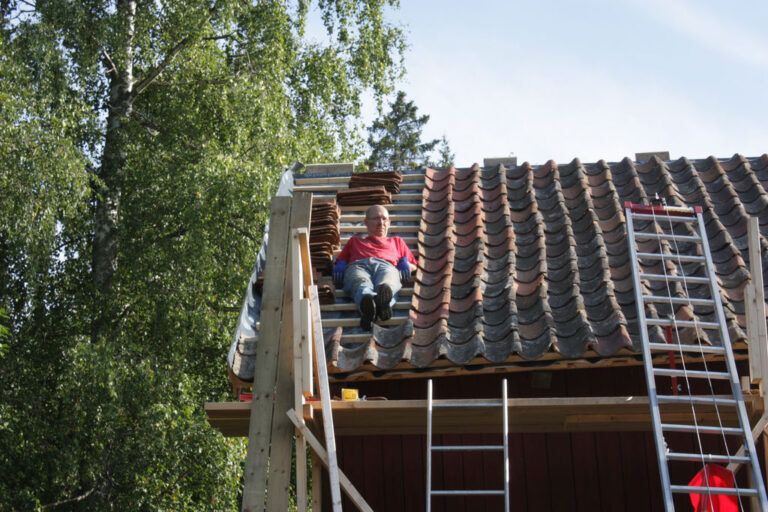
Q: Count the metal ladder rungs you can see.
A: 15